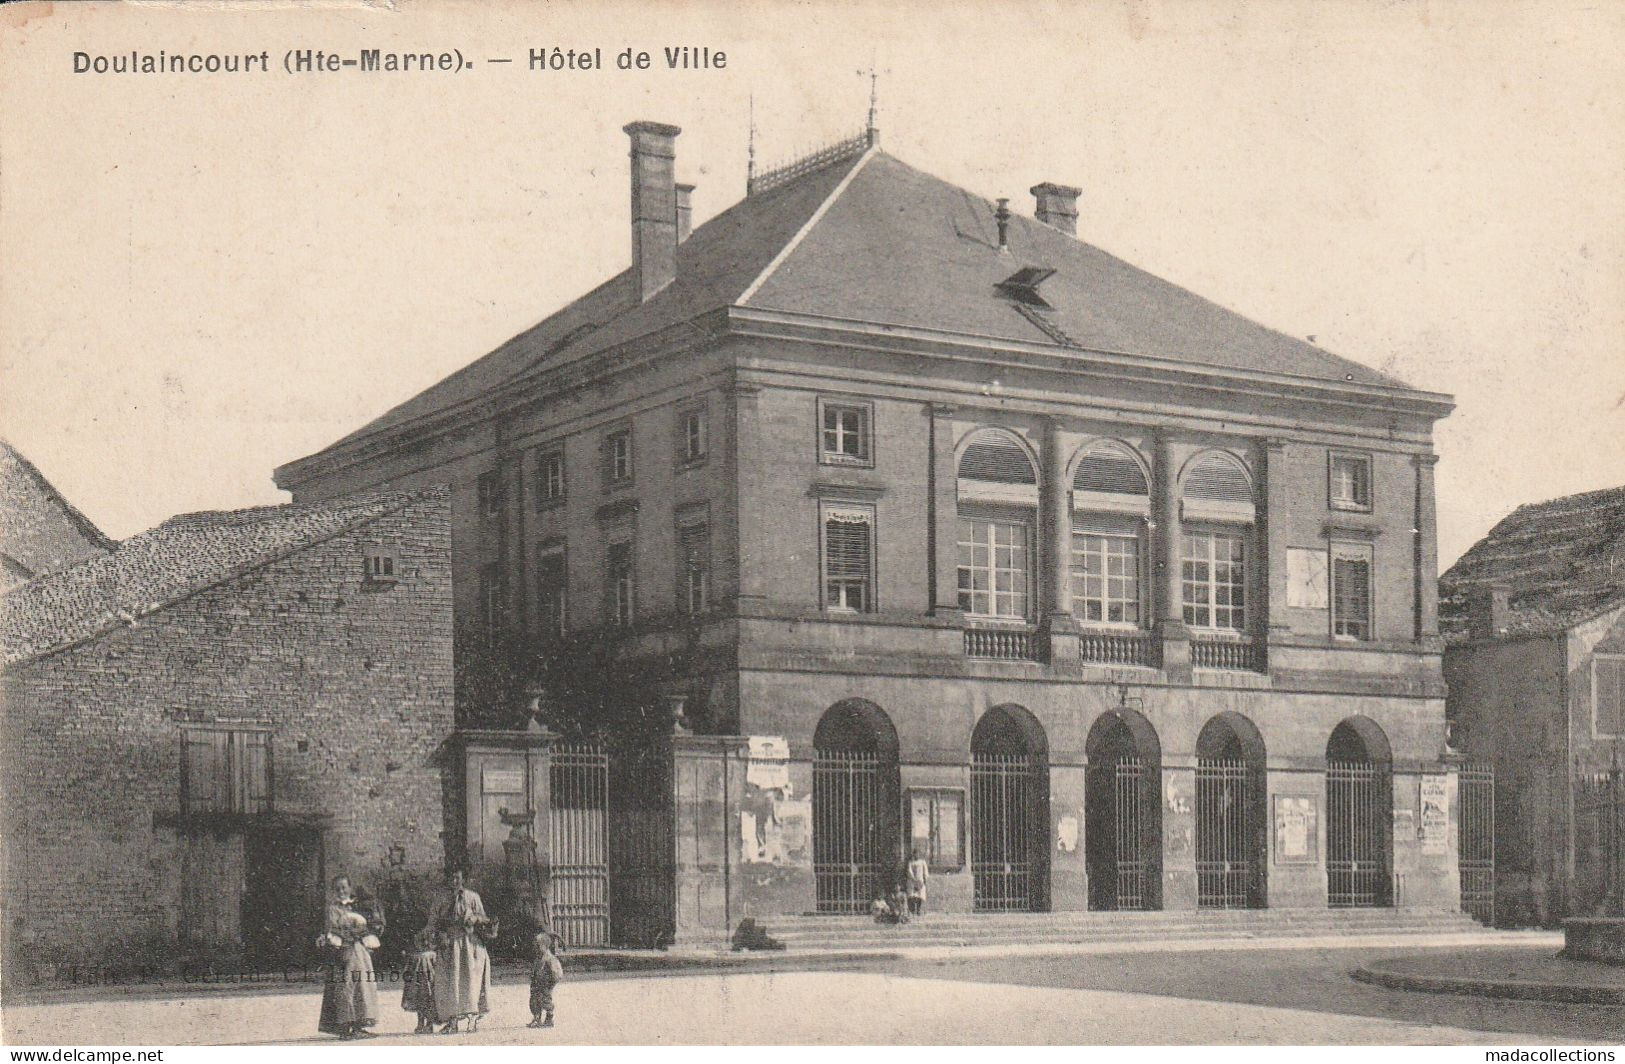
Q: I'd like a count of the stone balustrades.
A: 3